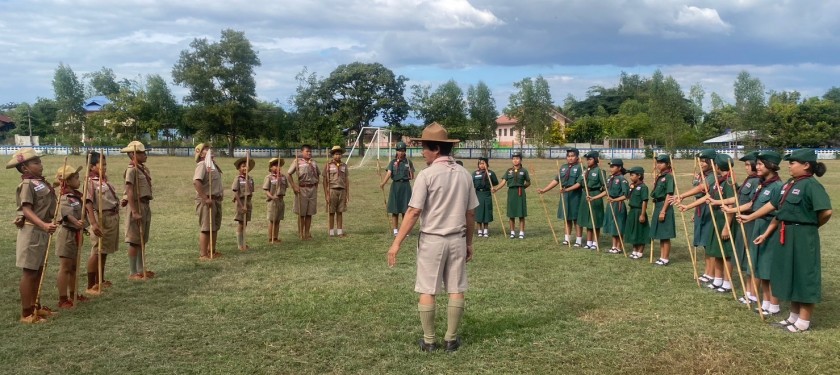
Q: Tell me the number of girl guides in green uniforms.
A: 13